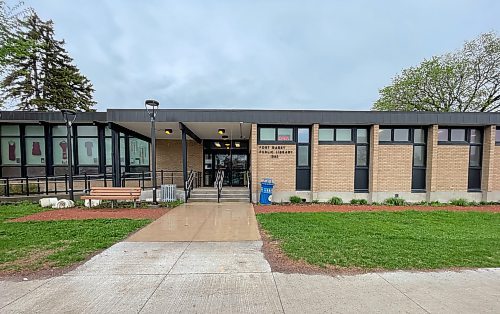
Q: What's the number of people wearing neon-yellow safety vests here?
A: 0